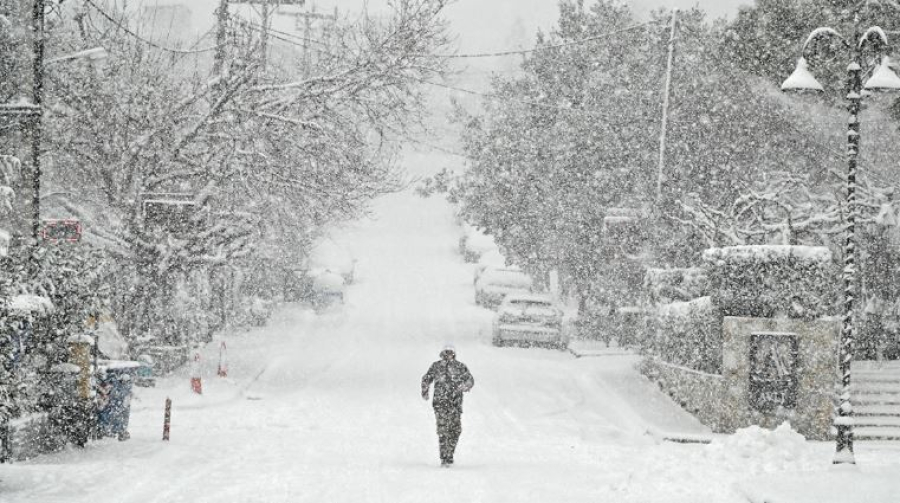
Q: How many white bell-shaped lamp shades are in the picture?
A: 2